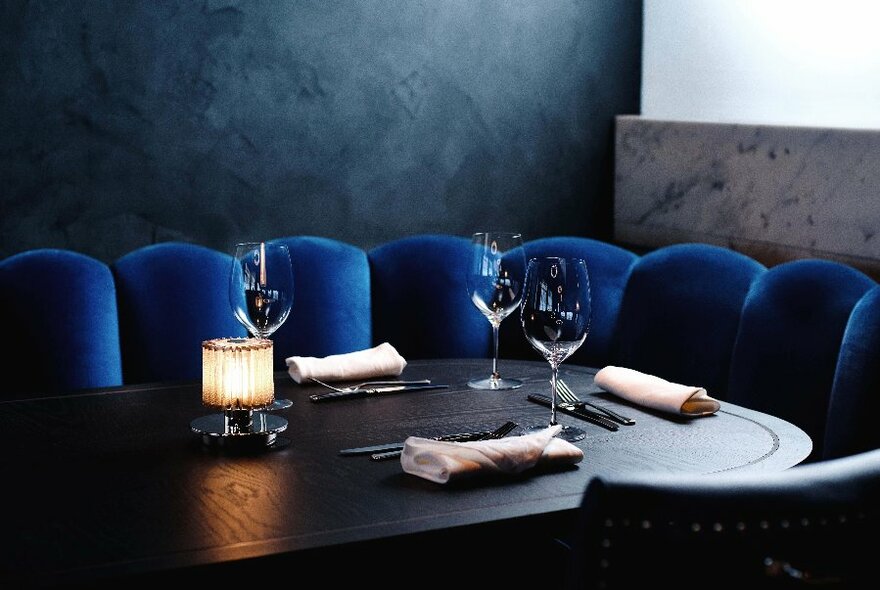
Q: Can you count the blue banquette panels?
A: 8